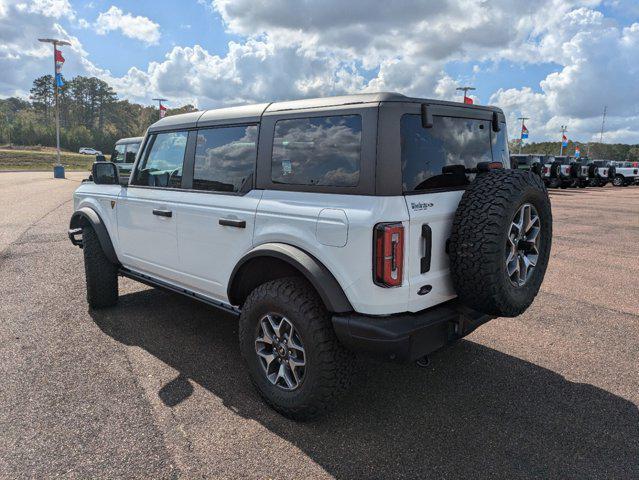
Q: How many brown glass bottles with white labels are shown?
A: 0